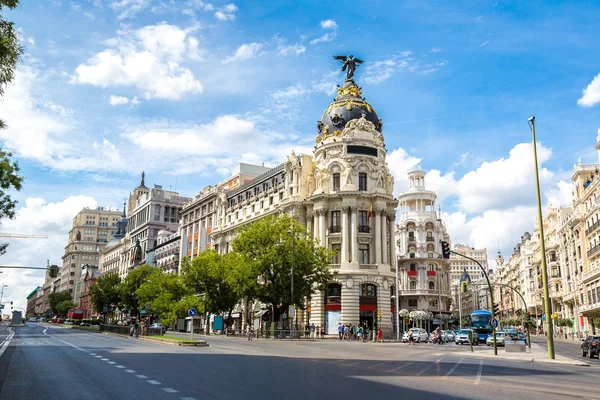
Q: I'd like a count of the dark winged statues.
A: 1